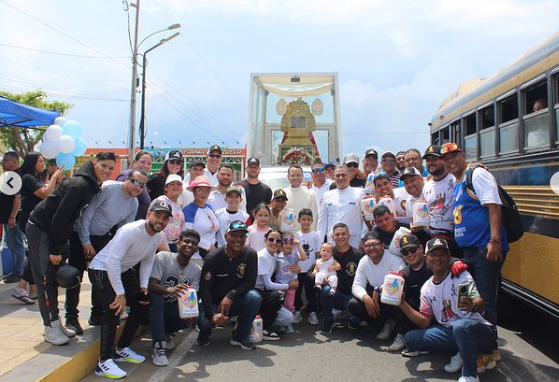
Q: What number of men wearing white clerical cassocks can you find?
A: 2